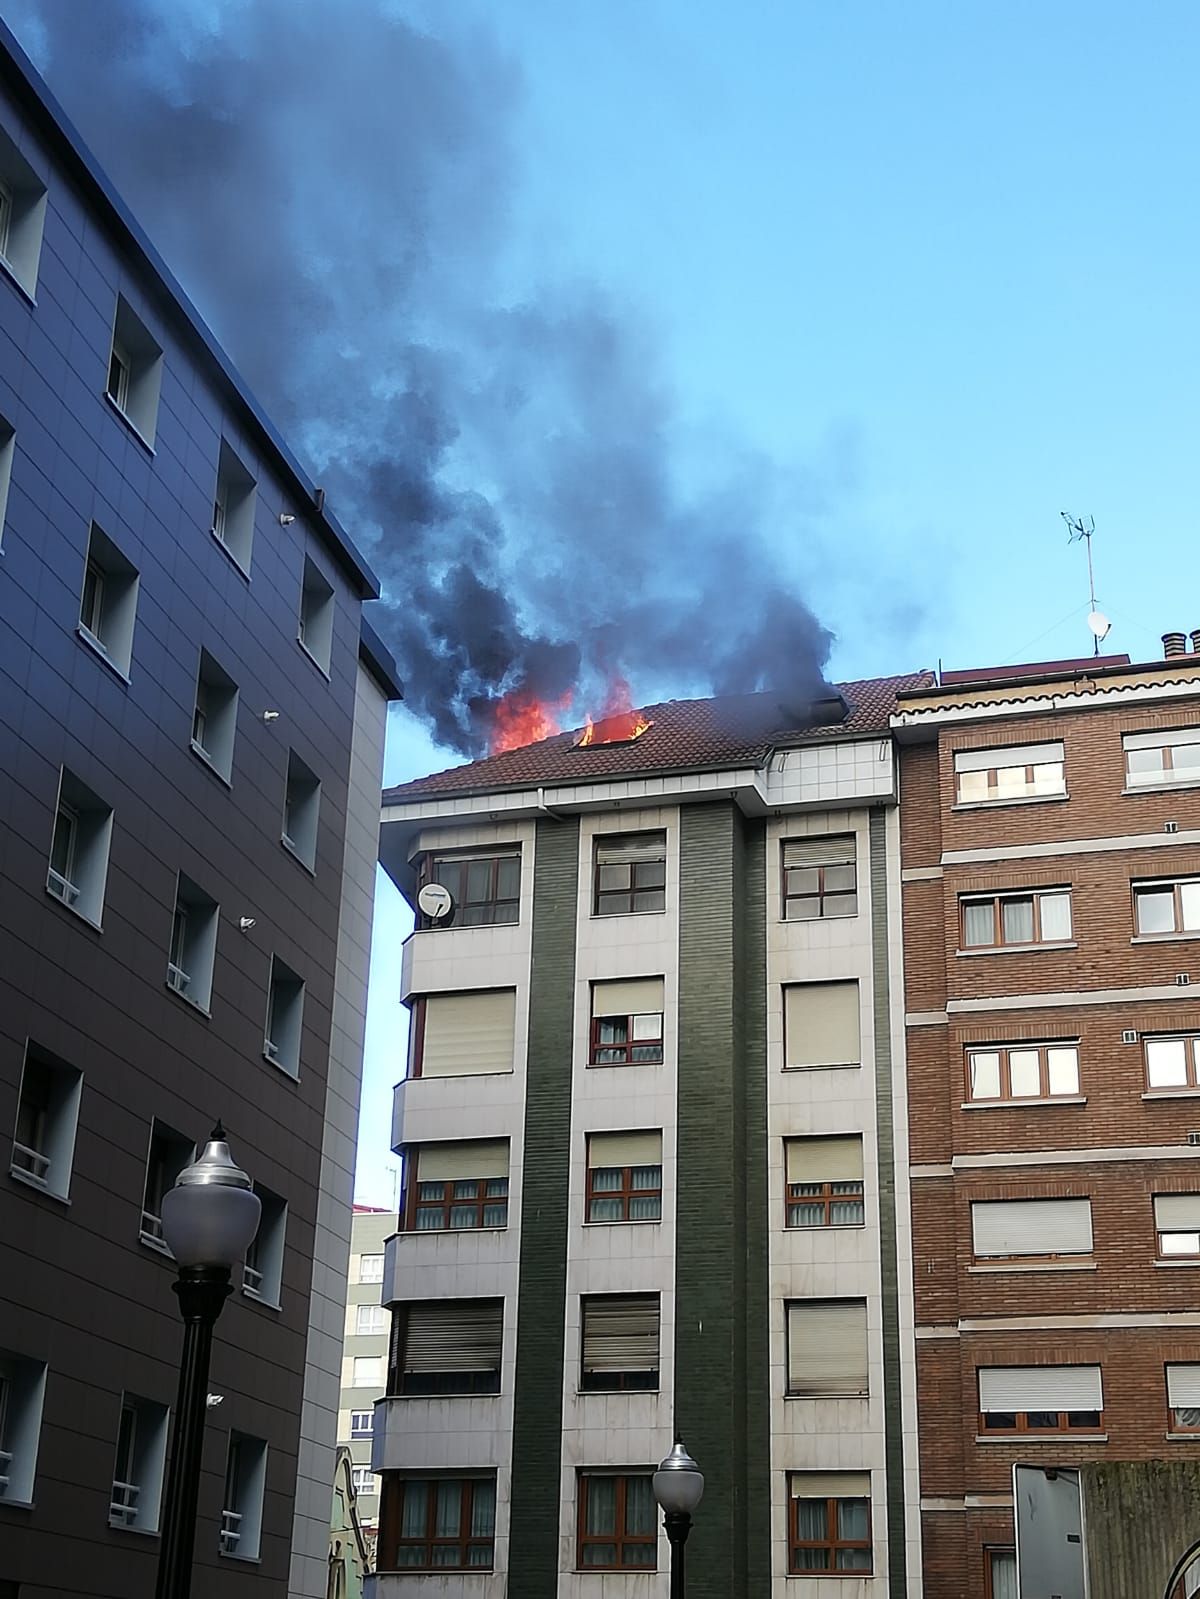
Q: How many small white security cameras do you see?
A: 4